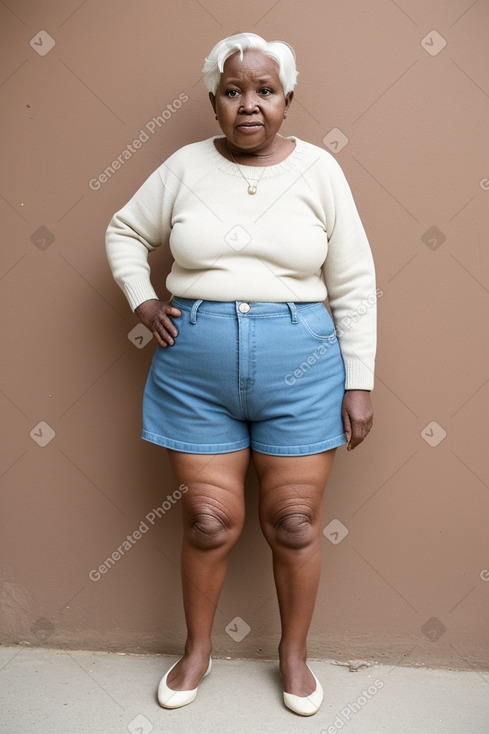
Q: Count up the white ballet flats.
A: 2